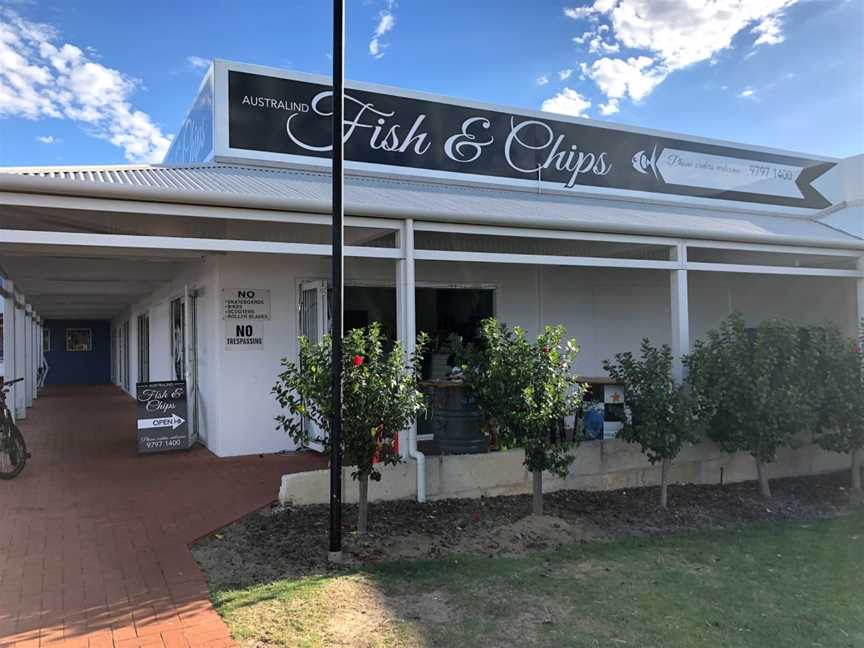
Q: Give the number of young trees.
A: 5